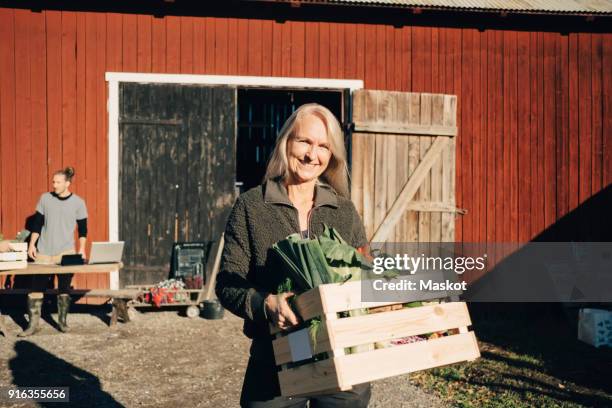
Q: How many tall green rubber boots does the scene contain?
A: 2